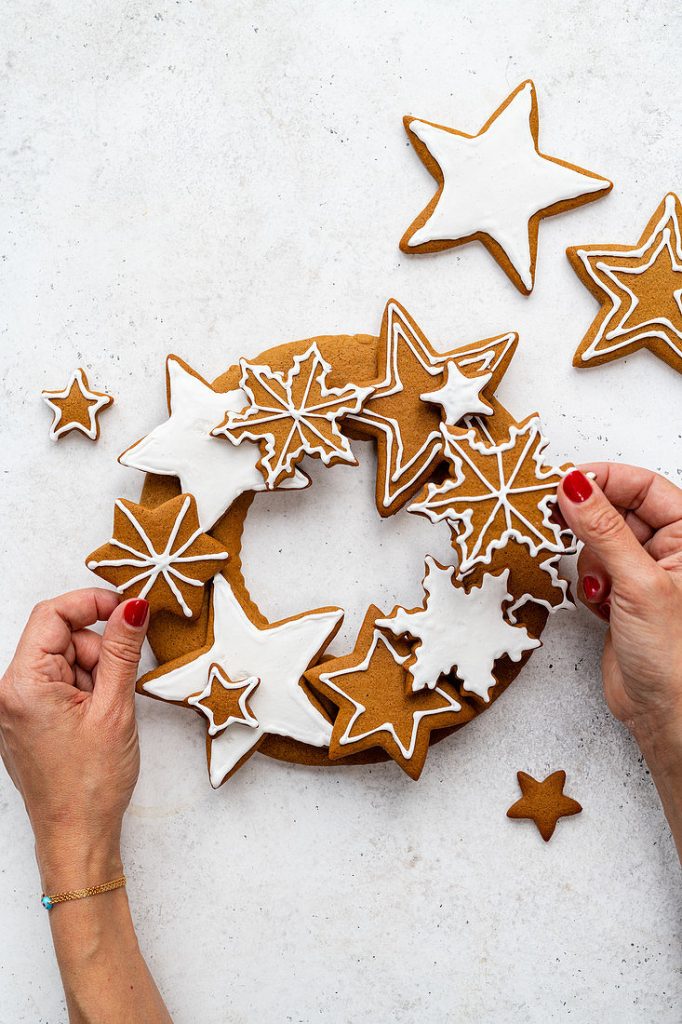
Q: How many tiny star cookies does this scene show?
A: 4